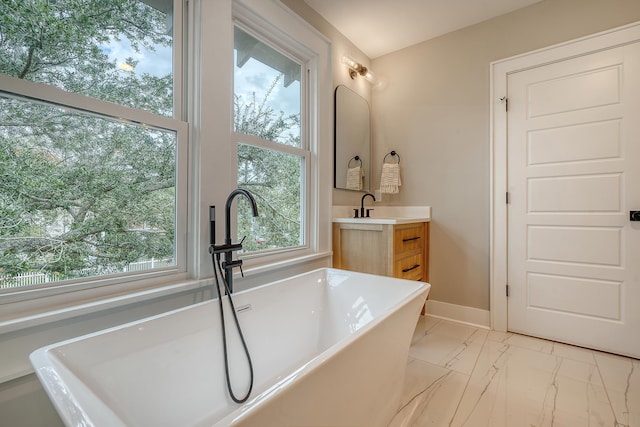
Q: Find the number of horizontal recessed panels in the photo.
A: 5